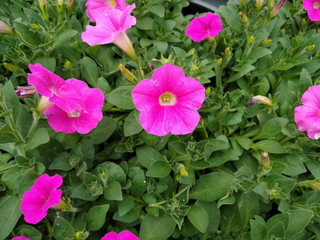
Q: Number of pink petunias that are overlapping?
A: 4